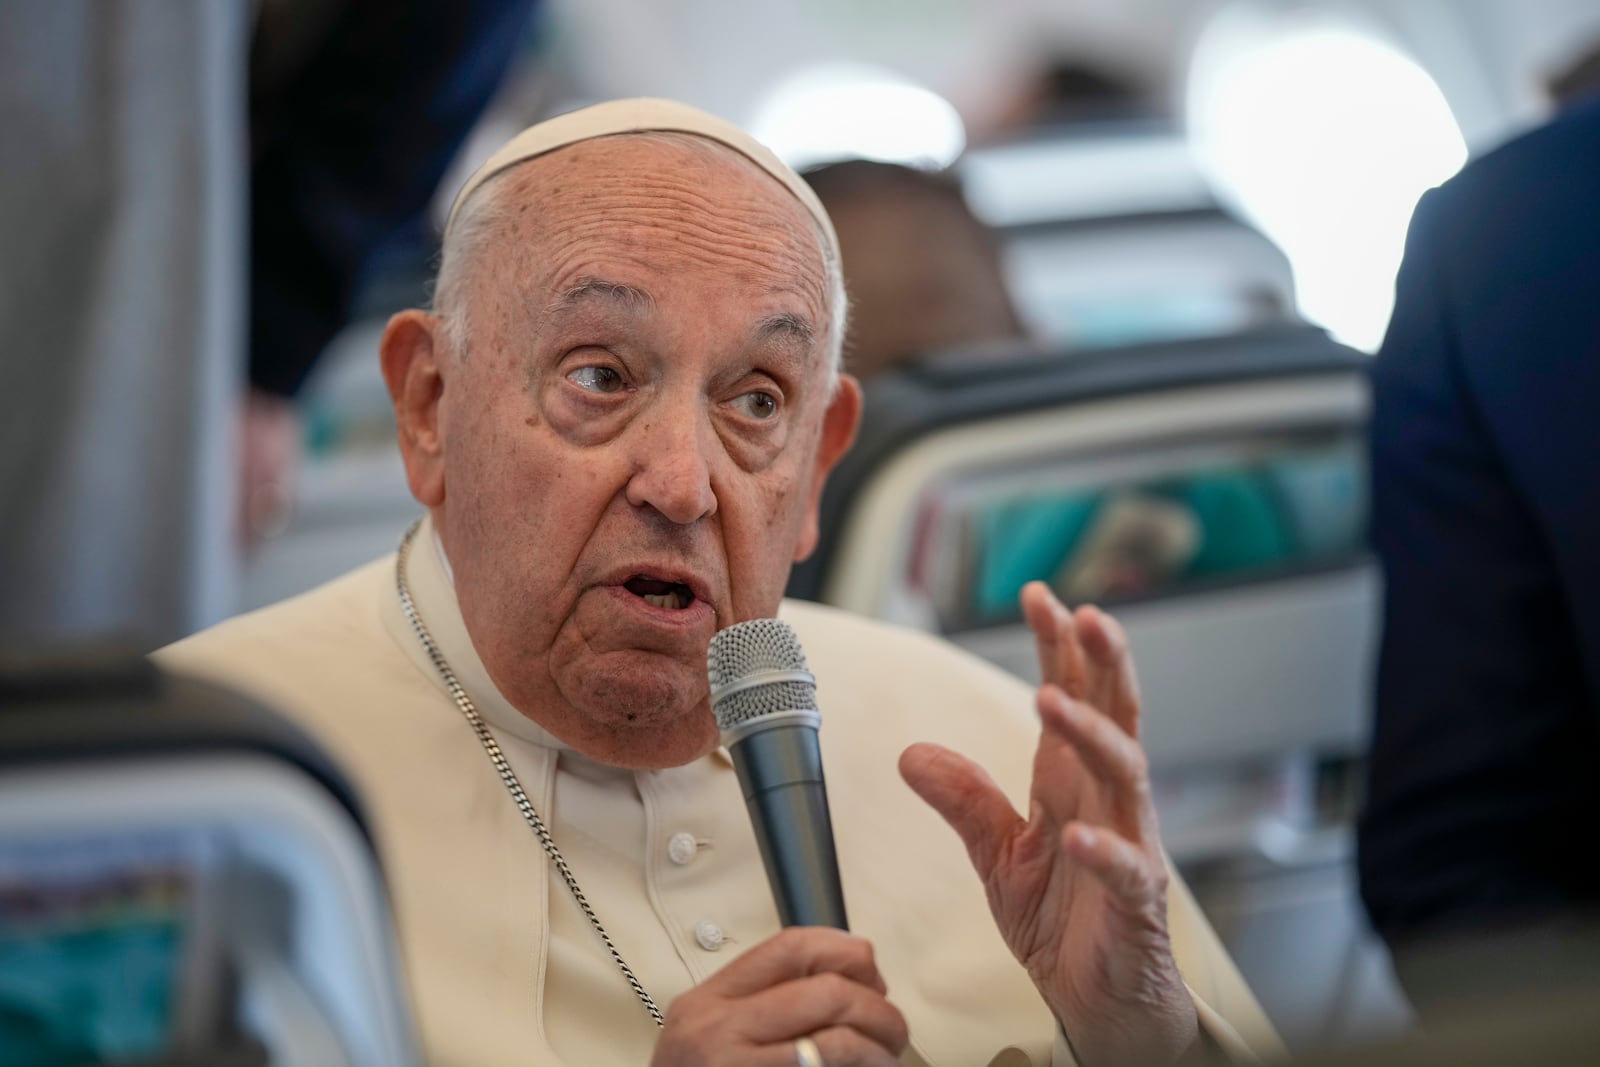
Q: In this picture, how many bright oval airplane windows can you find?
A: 2